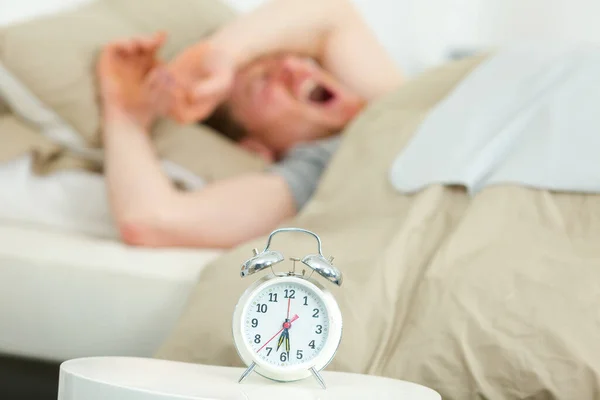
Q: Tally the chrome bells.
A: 2